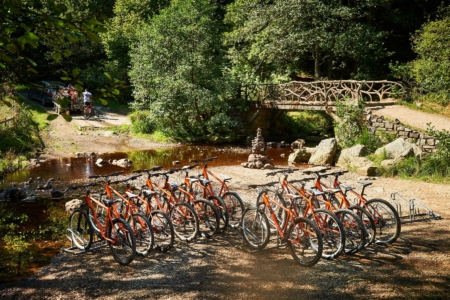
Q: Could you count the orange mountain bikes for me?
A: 12